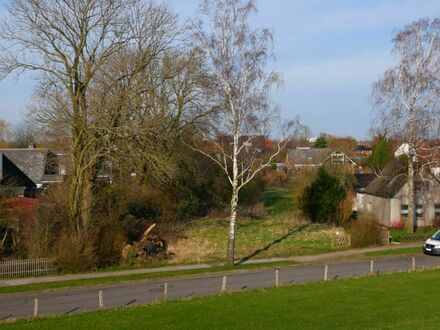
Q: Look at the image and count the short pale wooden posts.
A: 8